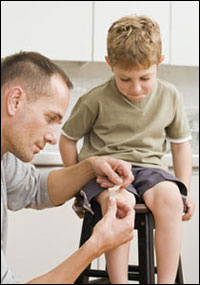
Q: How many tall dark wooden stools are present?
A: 1